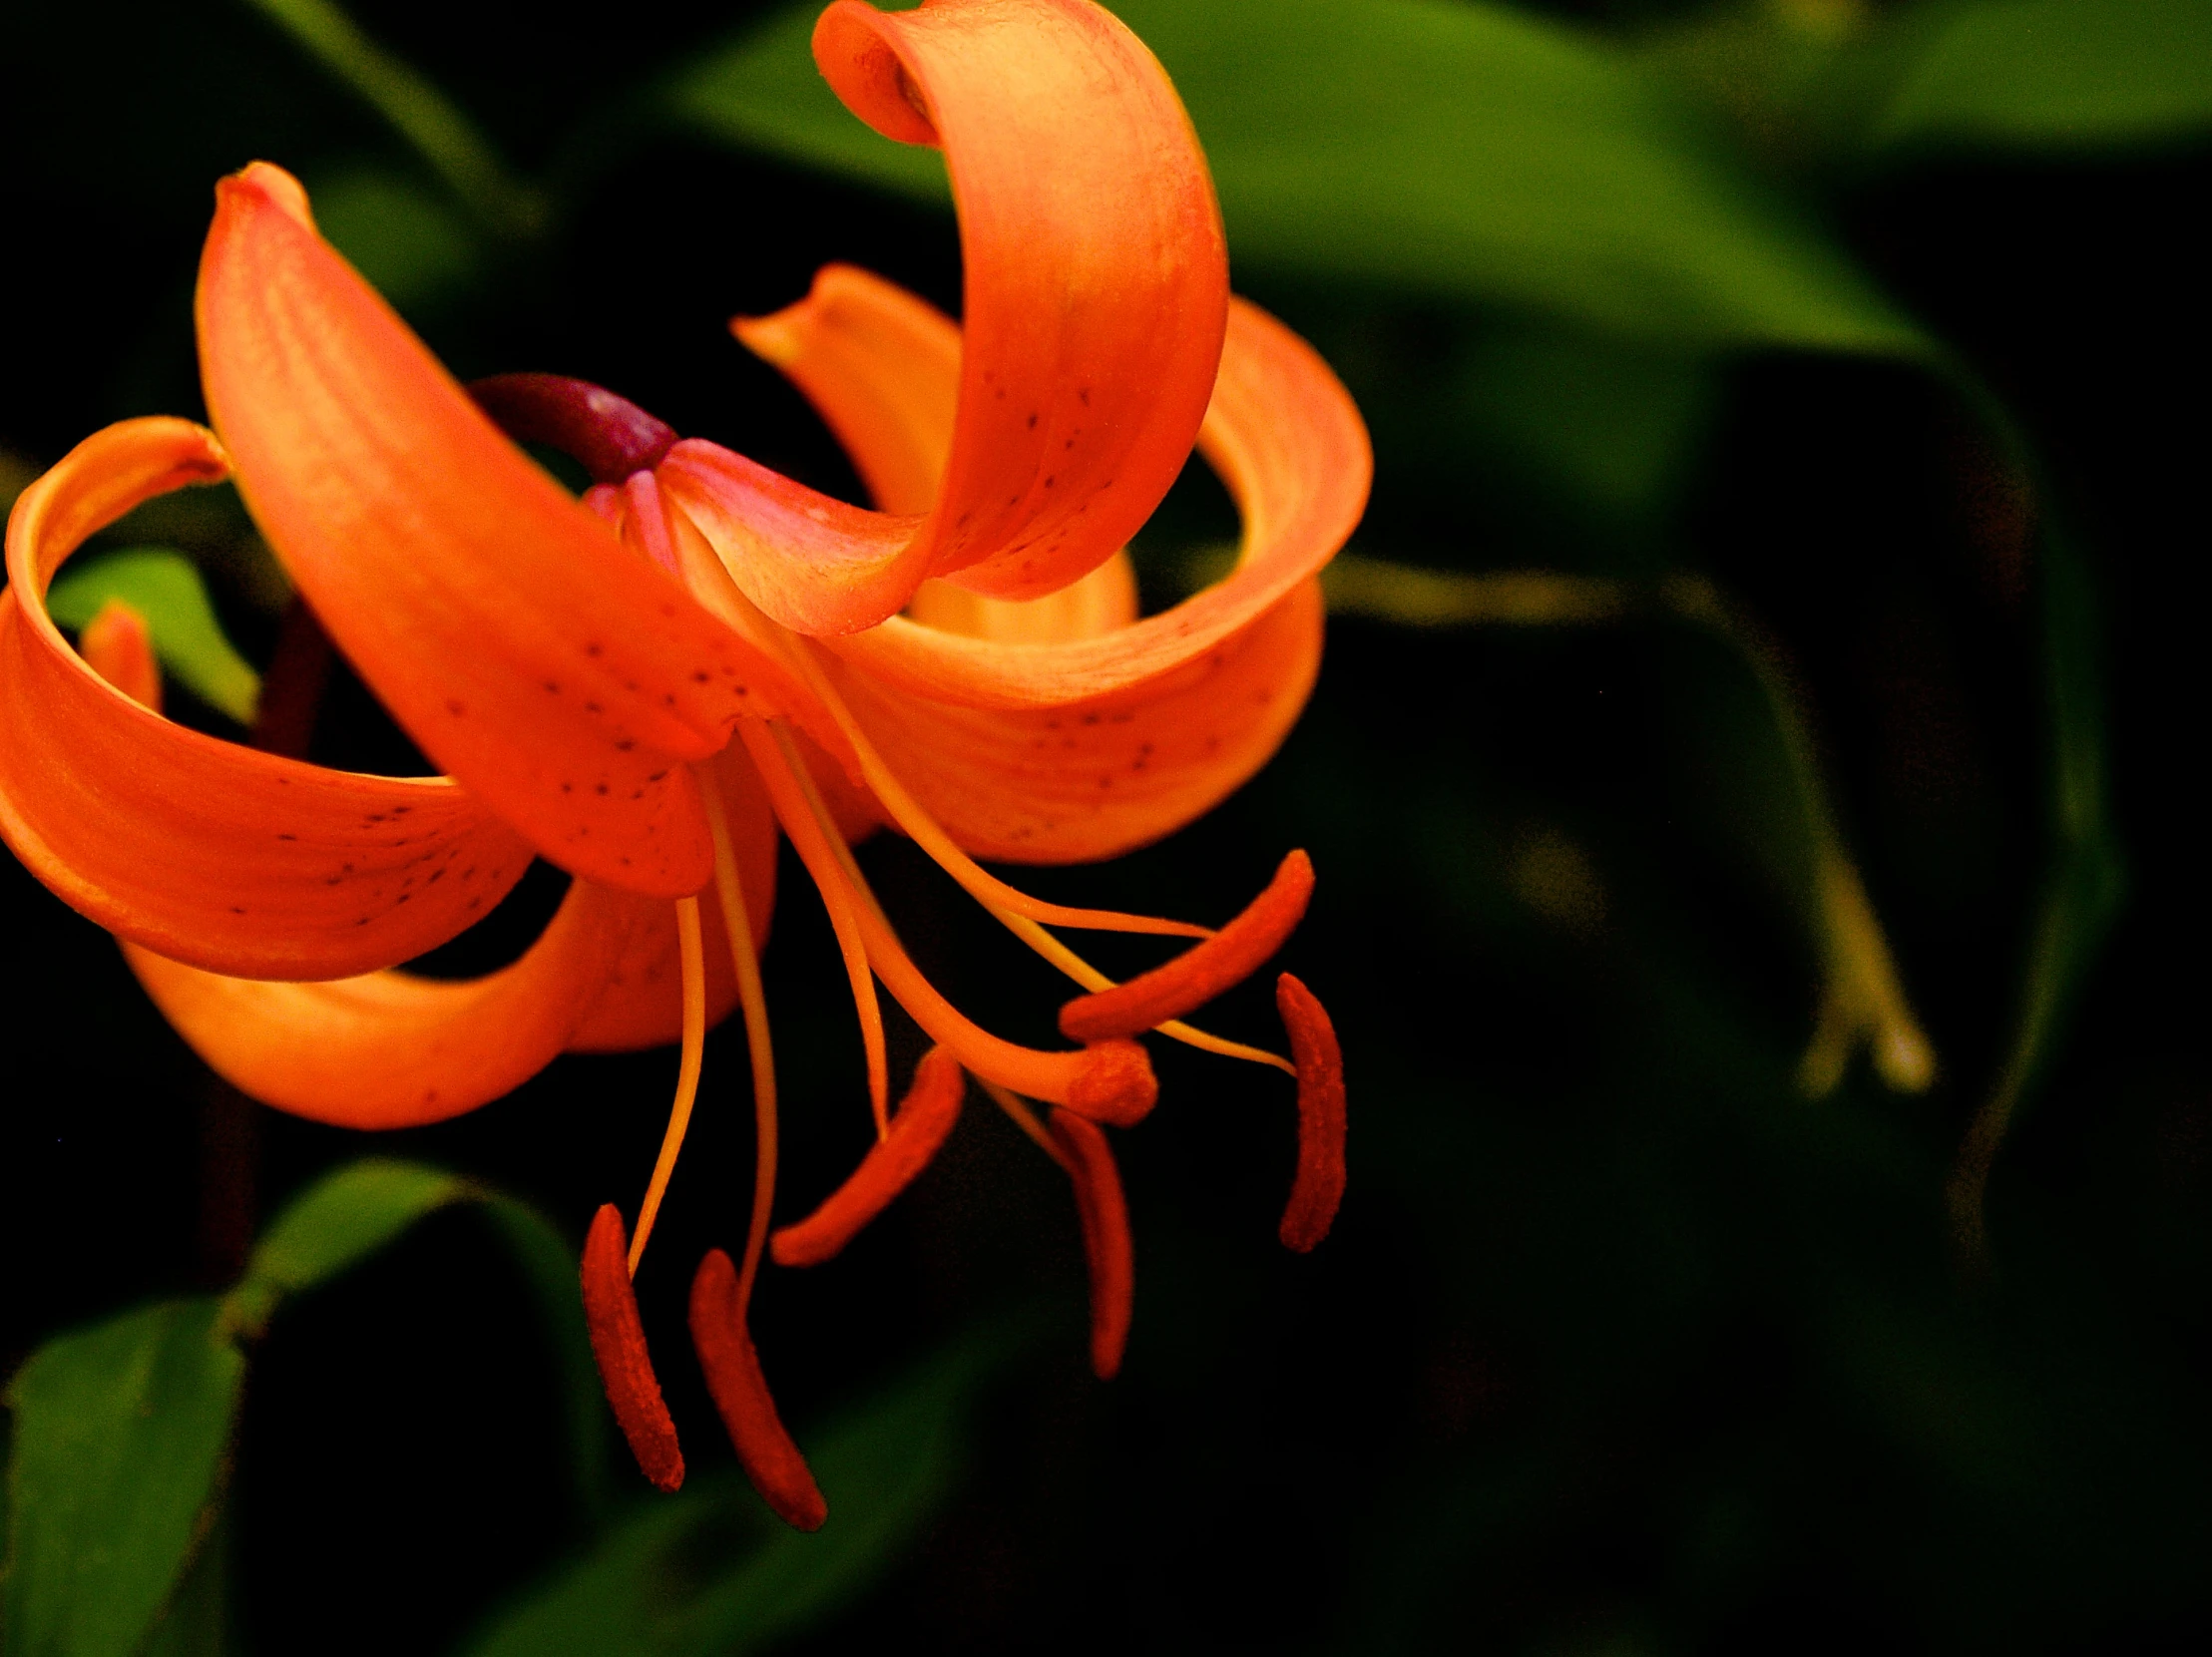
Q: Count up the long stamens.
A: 6